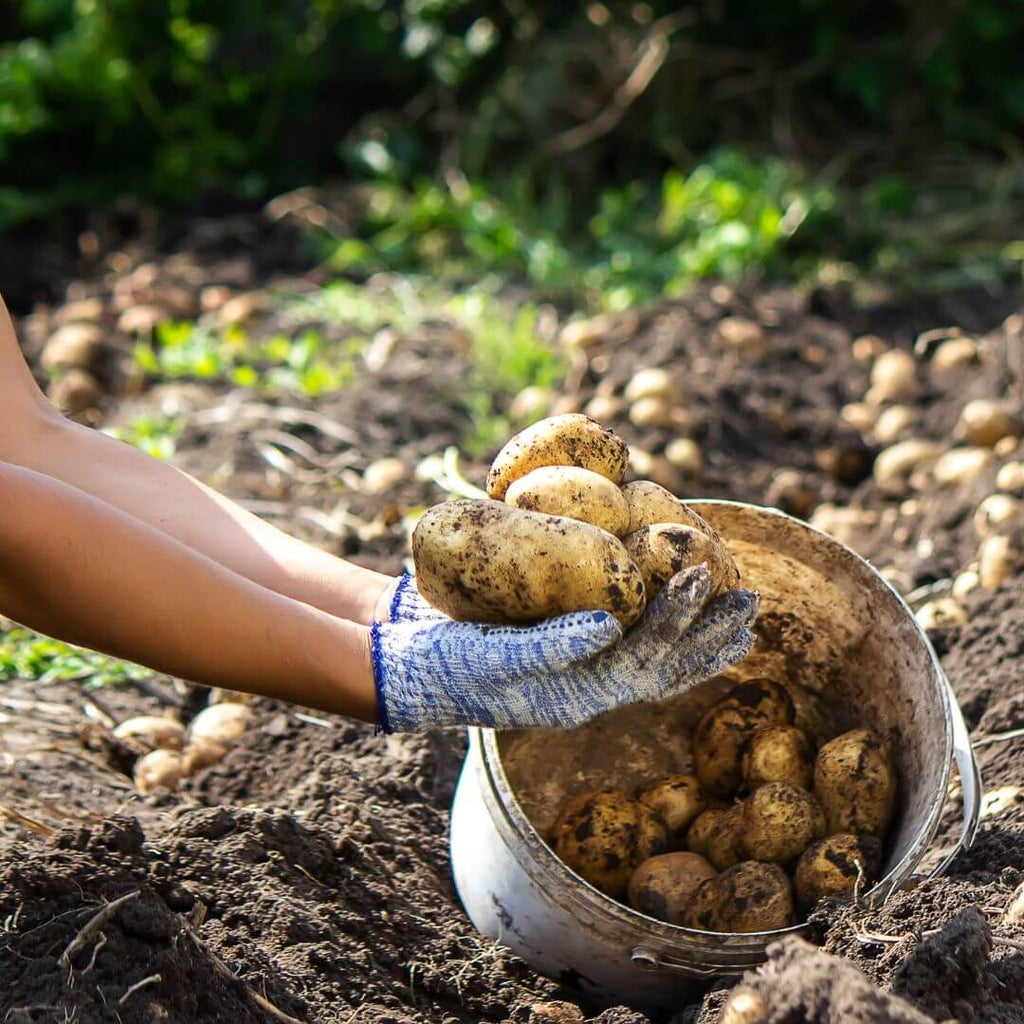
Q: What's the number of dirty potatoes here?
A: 15